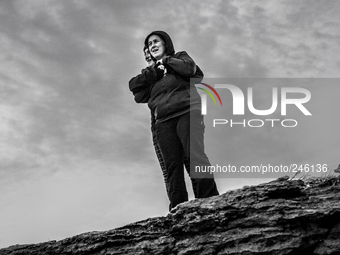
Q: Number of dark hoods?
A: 1